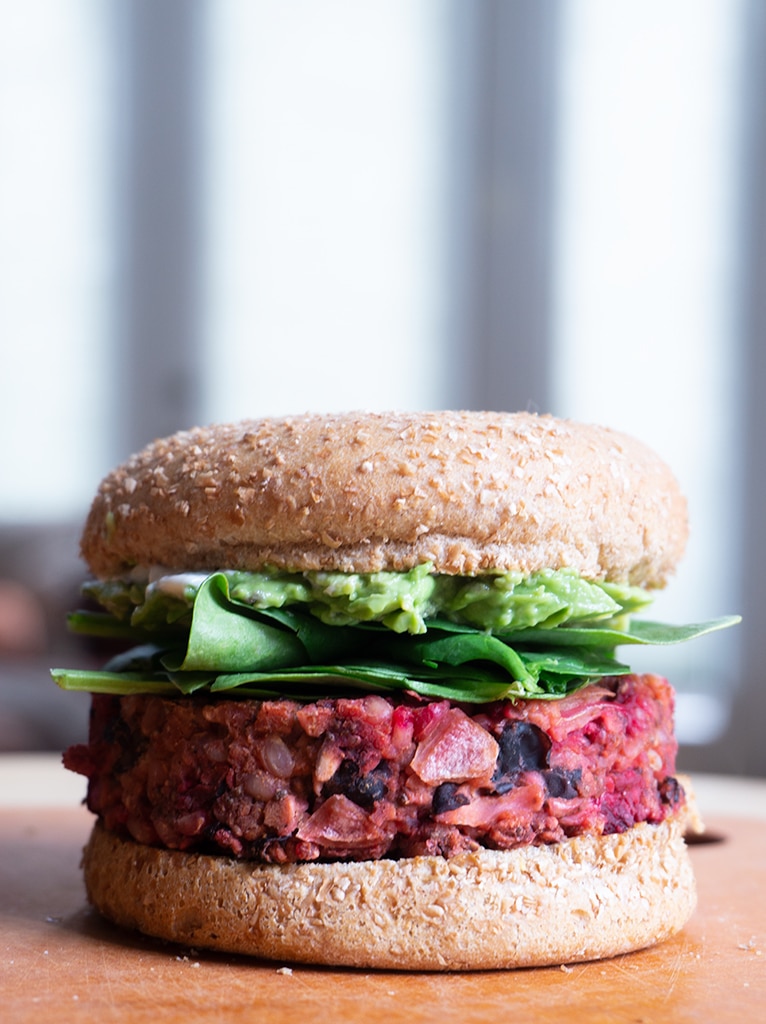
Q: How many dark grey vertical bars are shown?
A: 3